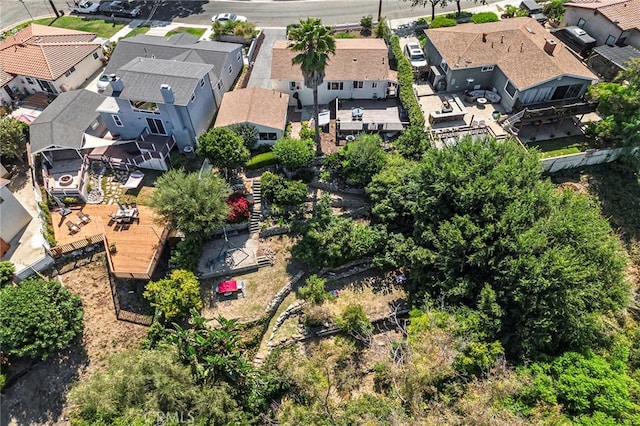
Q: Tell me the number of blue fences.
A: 0